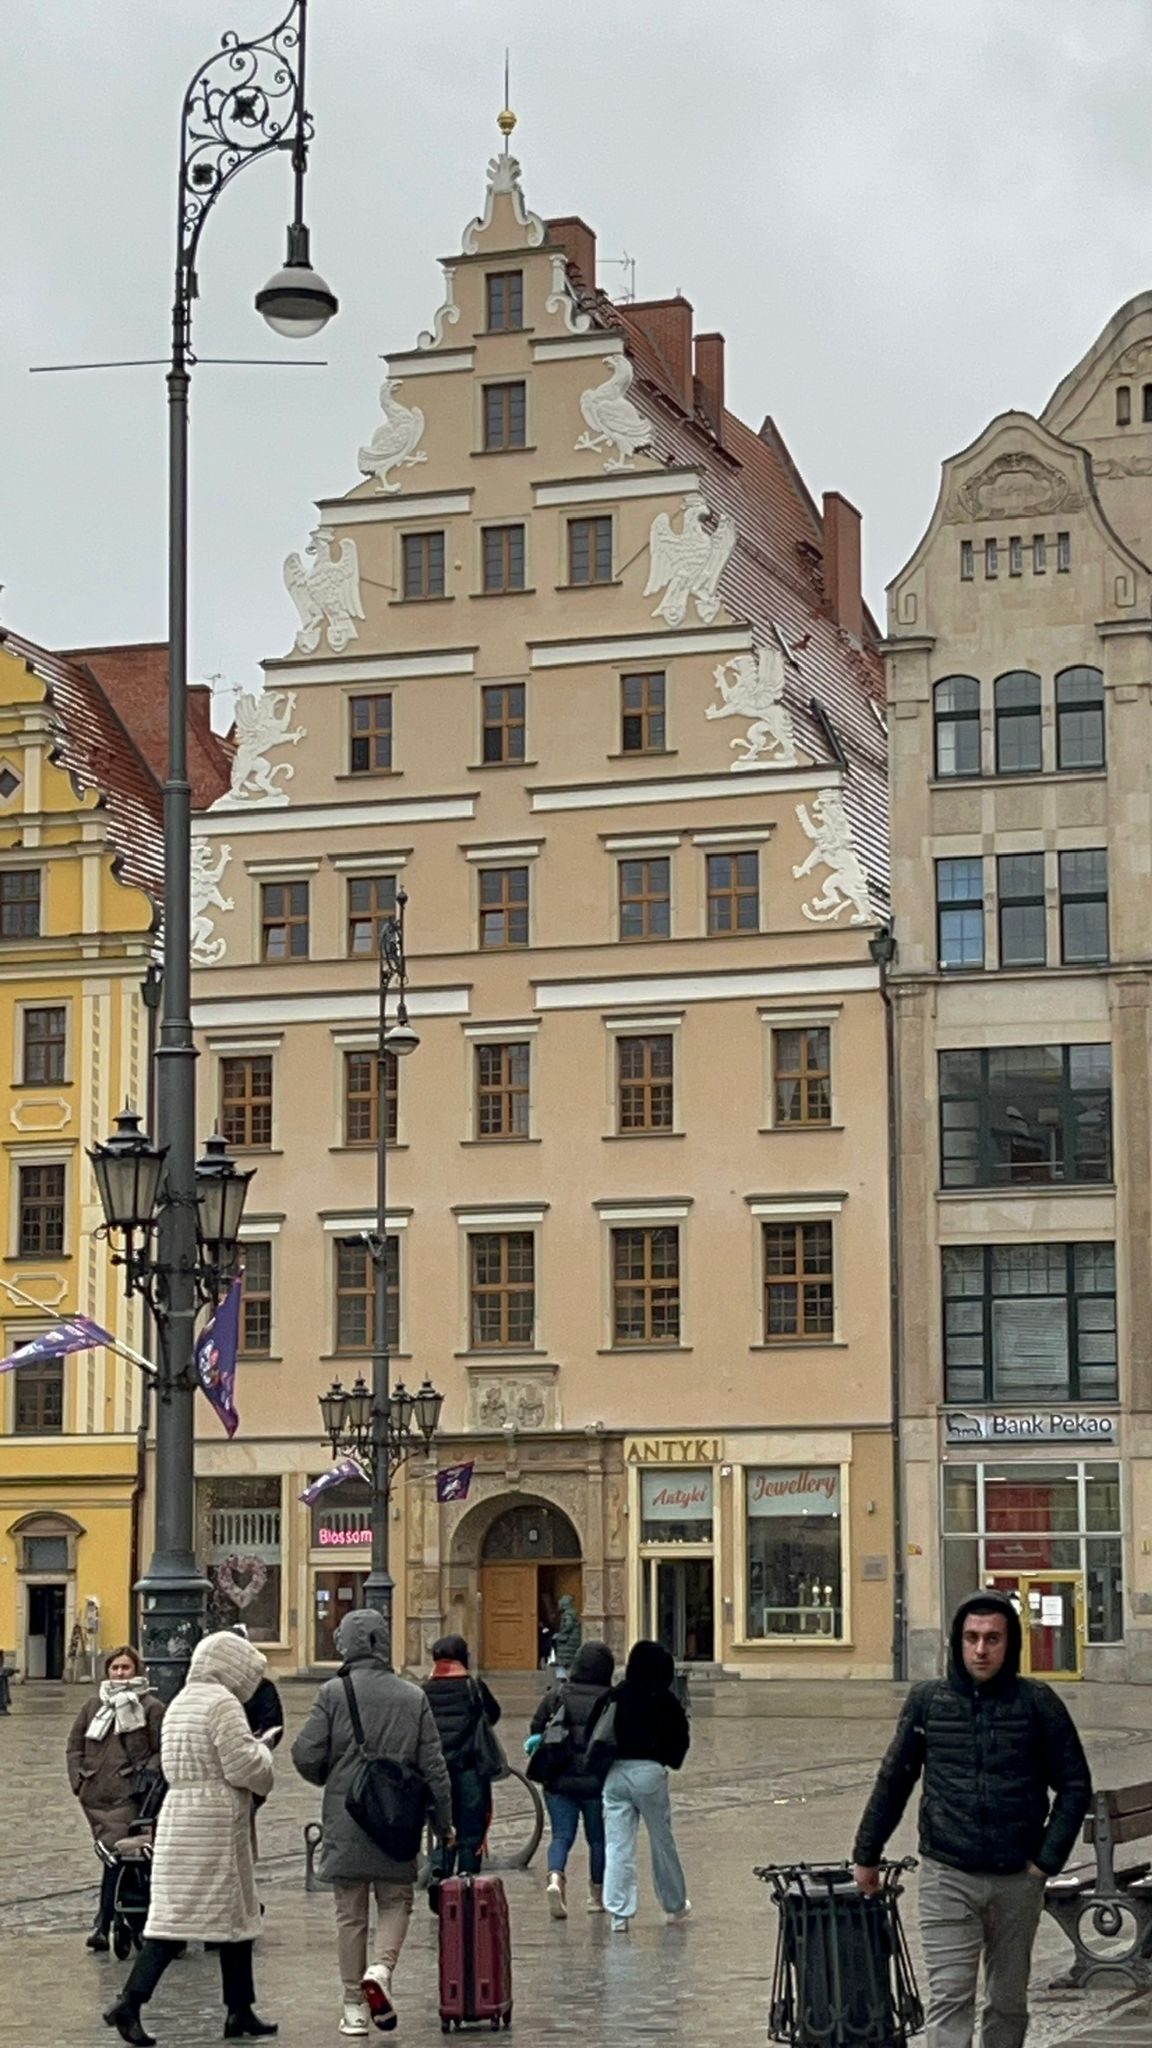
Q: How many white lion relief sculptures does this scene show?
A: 2